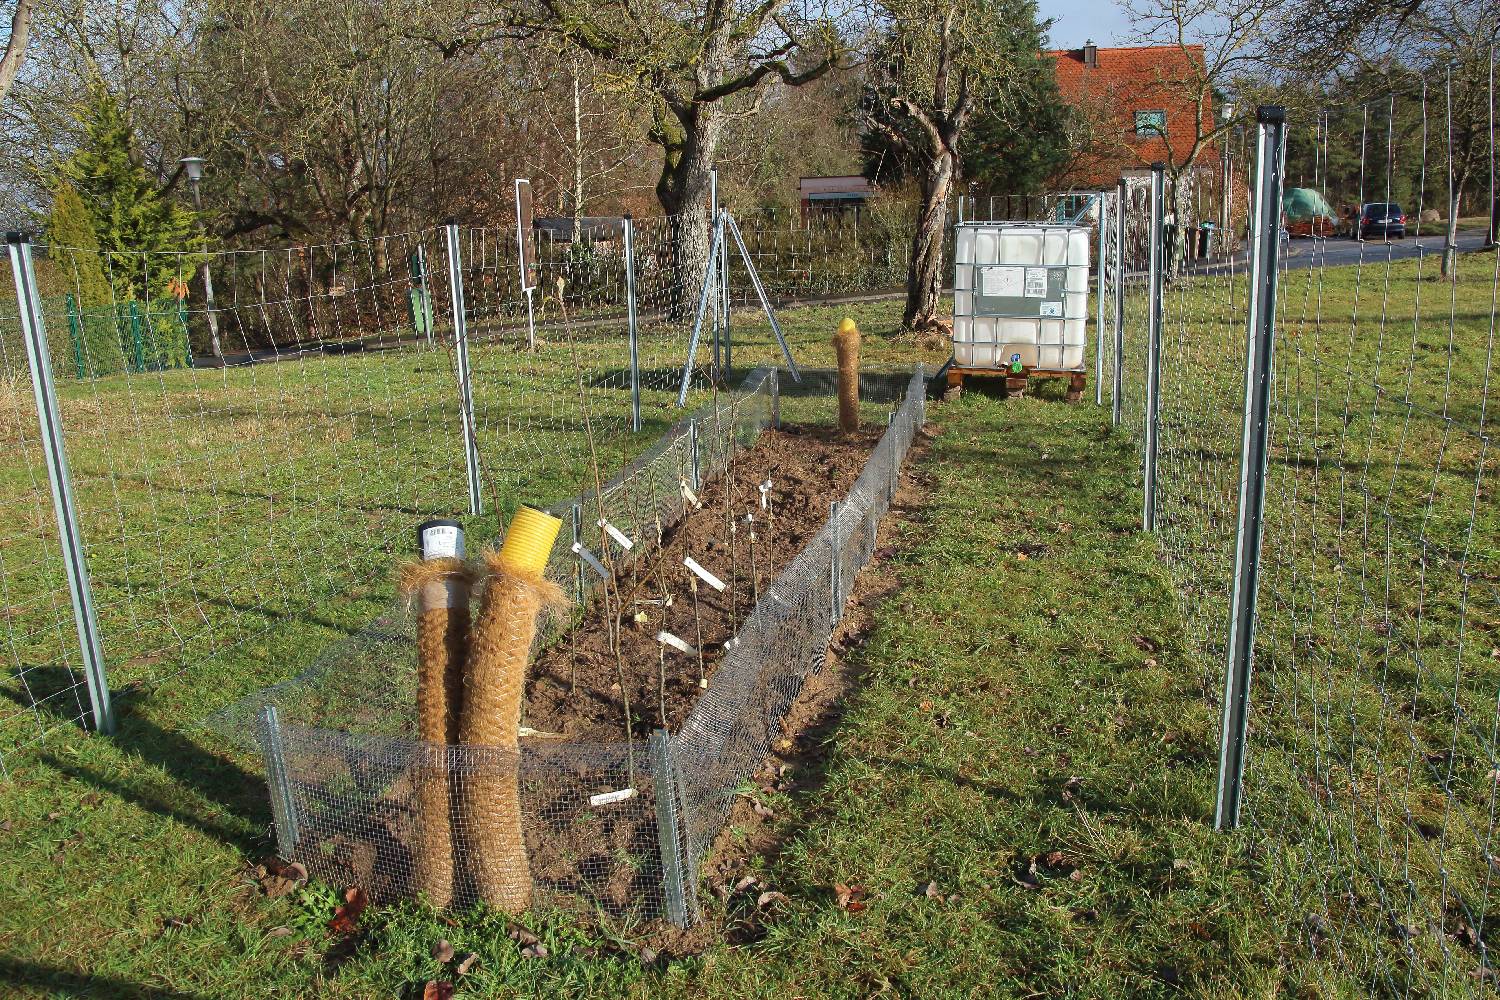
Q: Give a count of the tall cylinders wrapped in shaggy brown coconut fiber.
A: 3